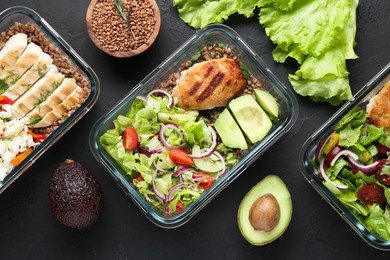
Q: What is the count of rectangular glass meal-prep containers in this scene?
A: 3